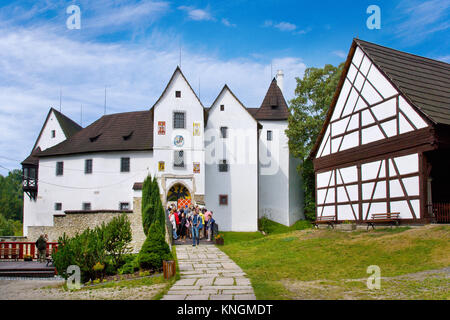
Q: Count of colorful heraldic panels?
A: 4